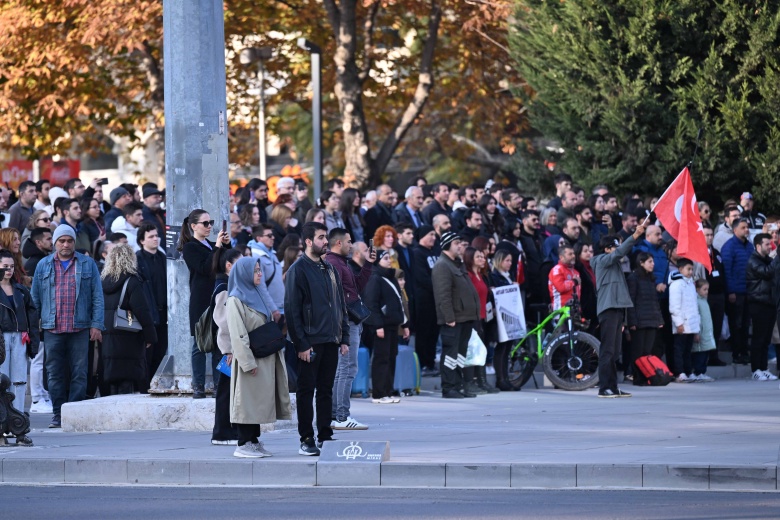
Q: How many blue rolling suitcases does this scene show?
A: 2